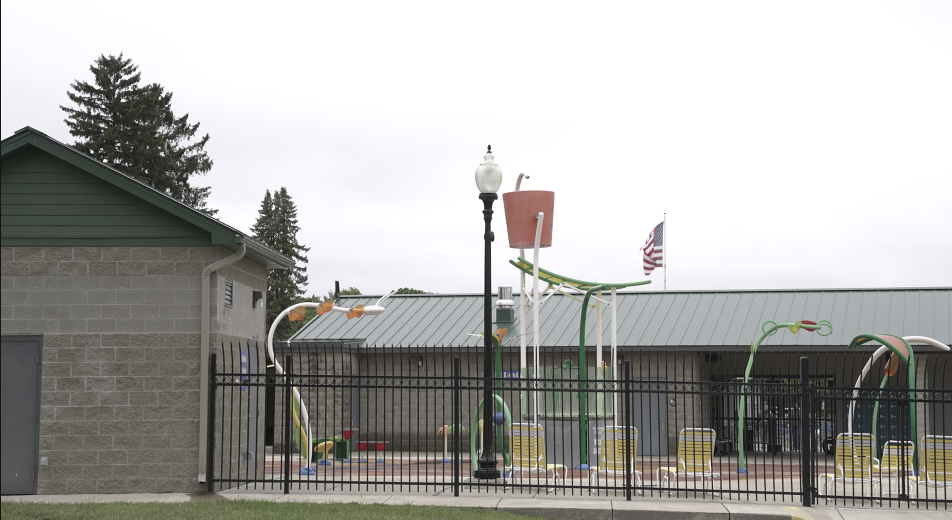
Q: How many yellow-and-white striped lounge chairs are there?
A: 6